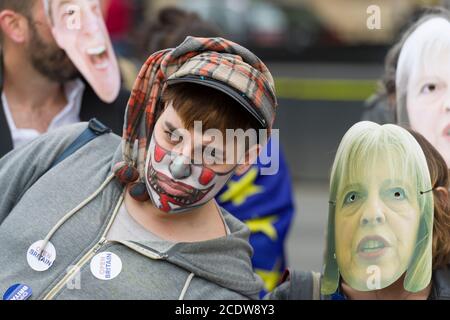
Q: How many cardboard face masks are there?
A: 3